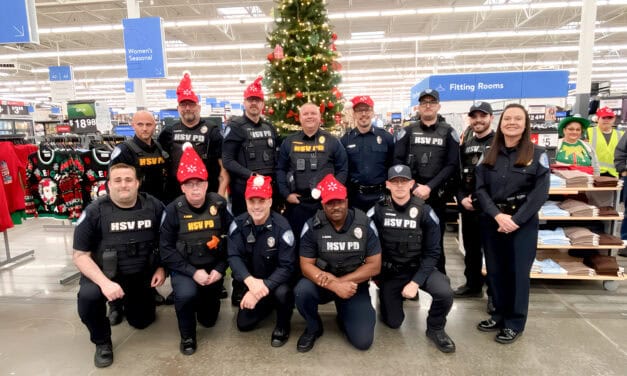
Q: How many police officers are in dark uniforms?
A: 13